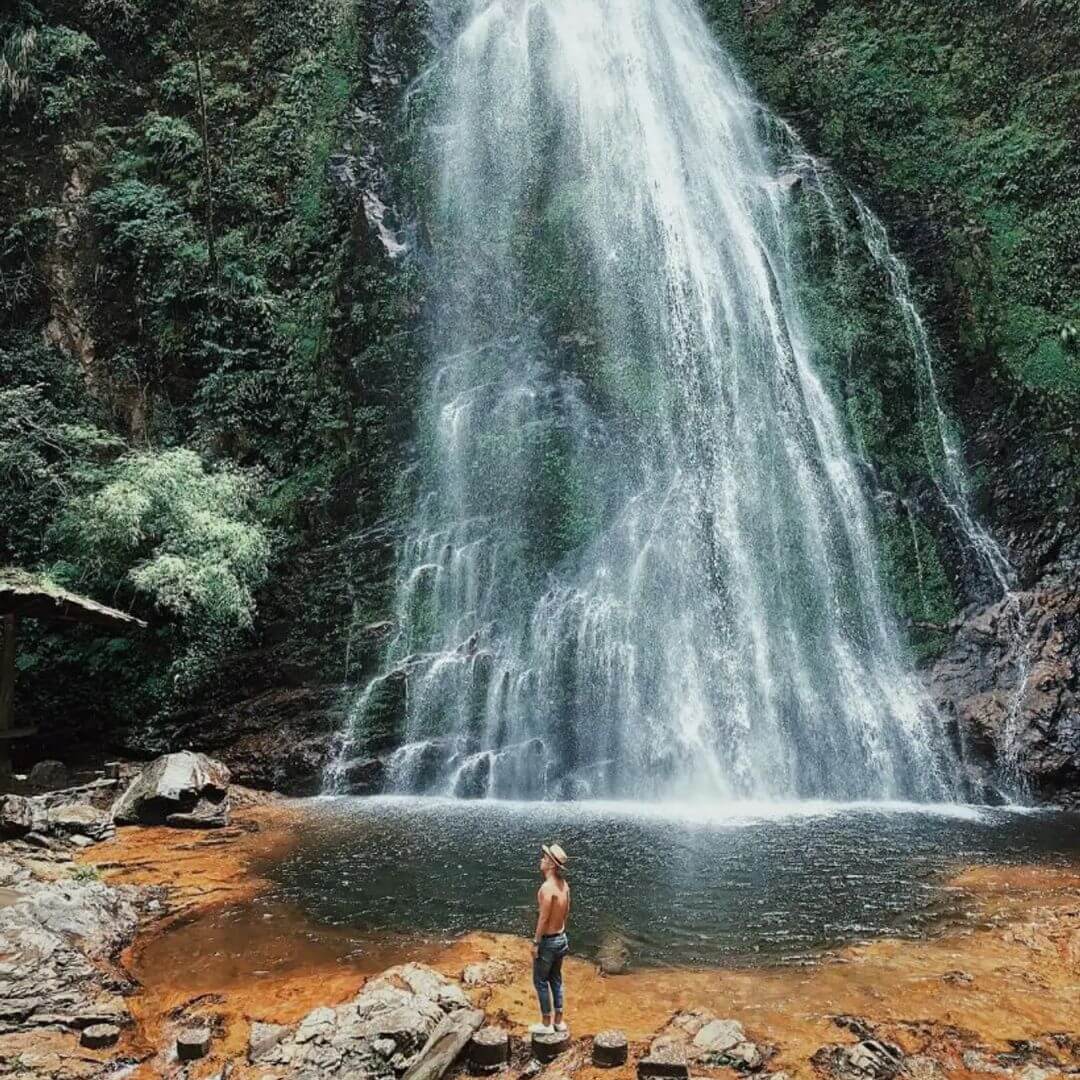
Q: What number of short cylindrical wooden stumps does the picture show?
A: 5